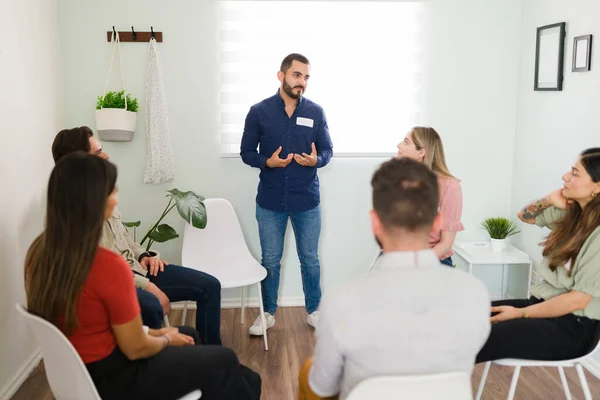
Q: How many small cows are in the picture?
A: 0